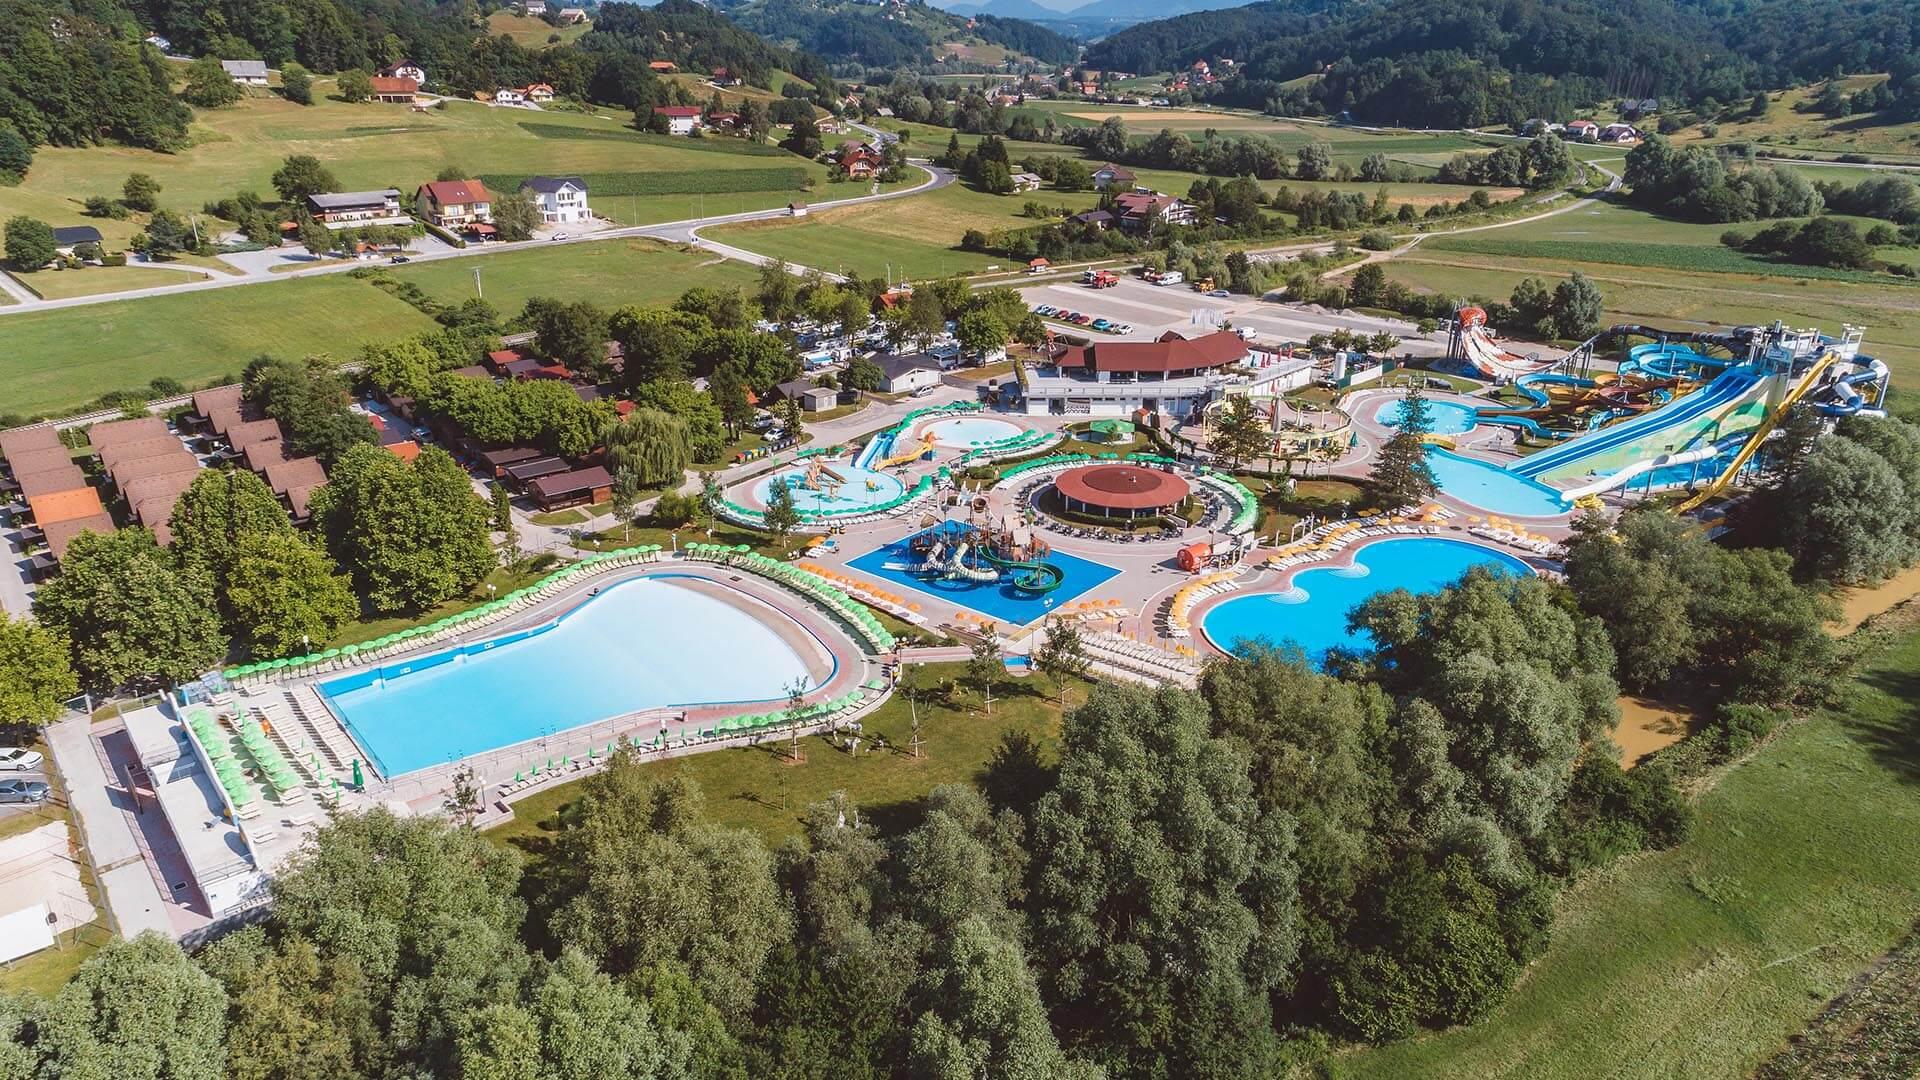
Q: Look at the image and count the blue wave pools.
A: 1